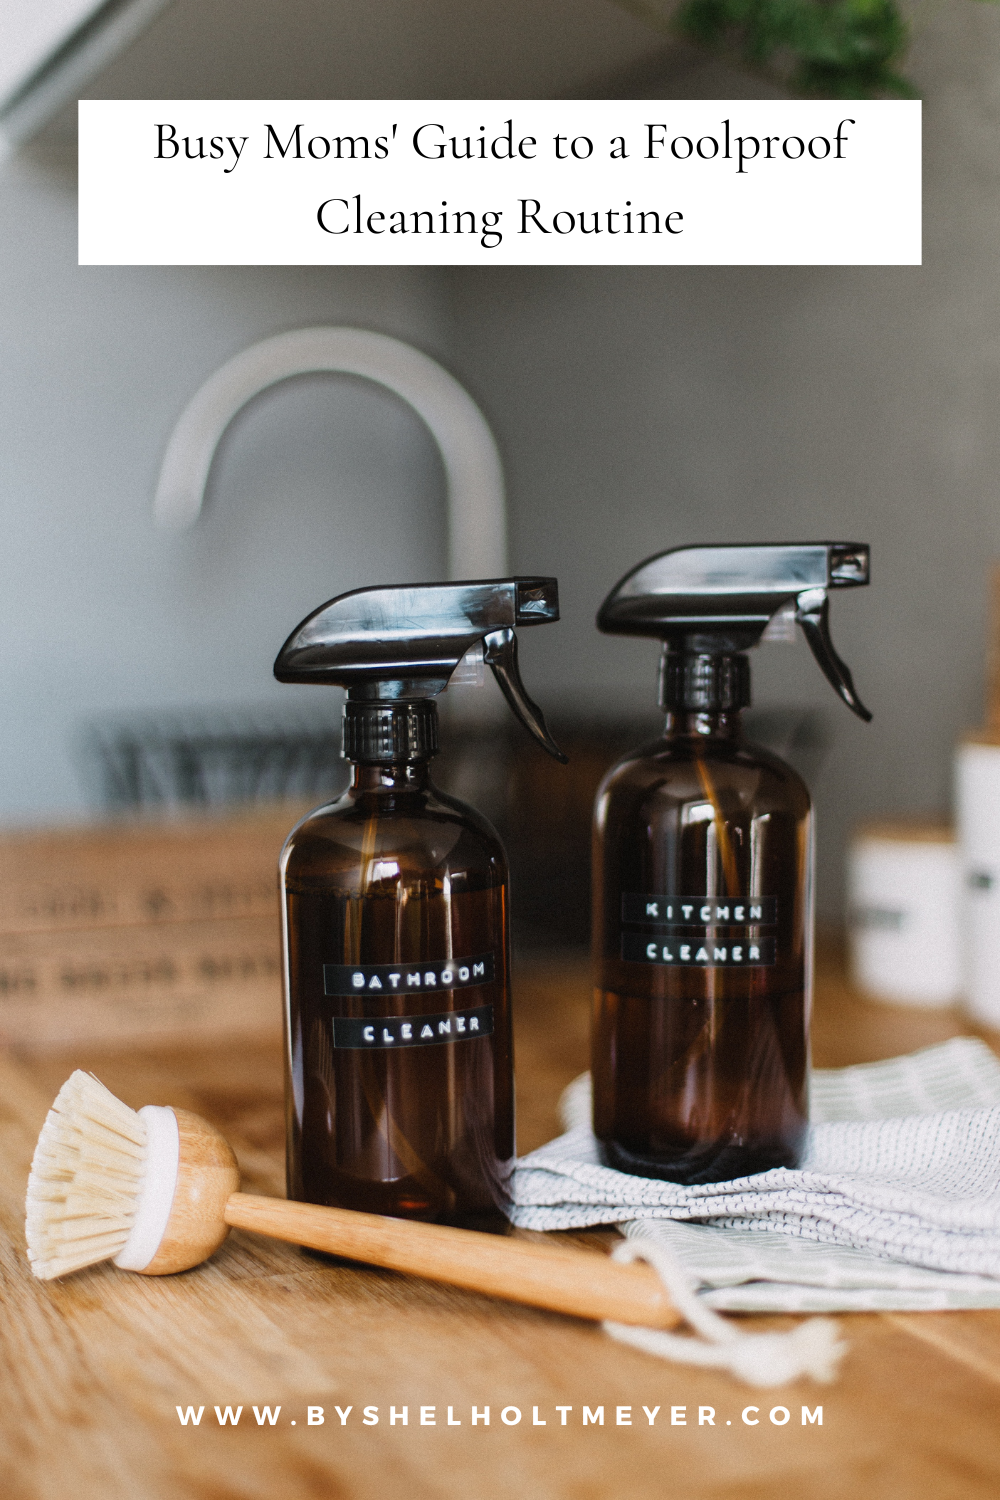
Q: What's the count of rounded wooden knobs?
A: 1